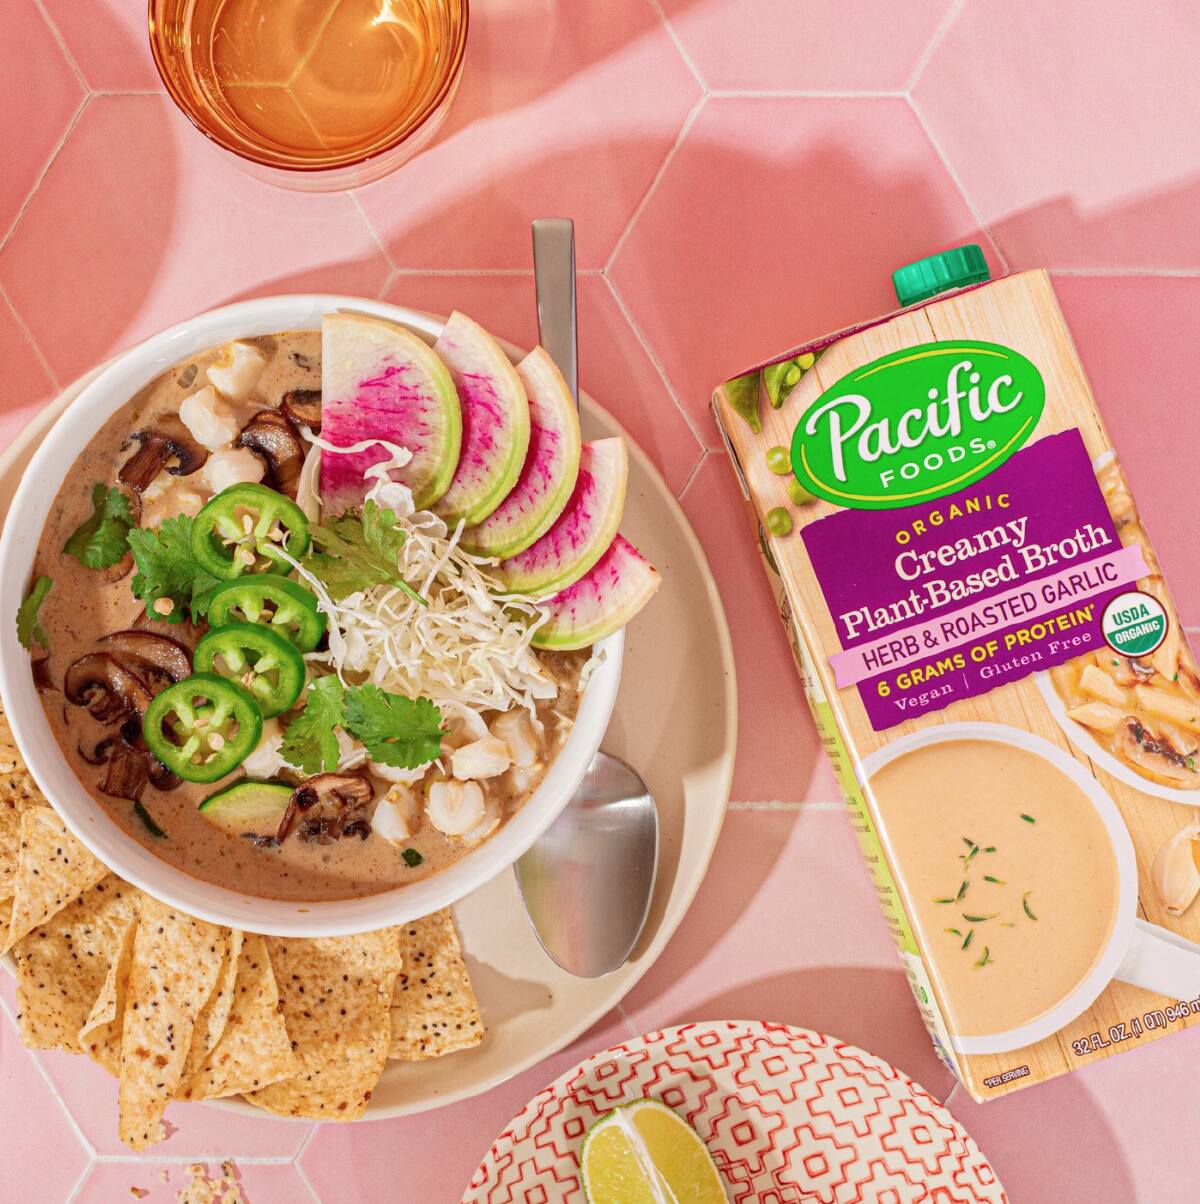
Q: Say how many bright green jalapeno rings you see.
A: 4